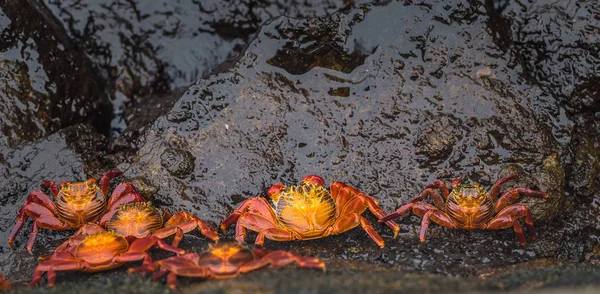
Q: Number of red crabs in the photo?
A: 6